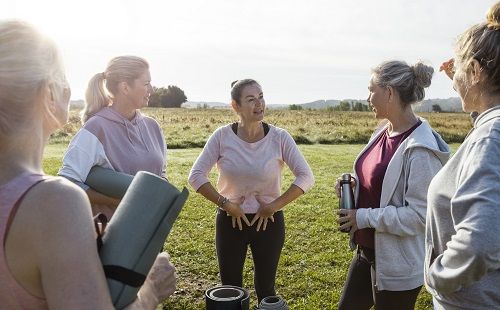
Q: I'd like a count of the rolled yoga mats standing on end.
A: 2